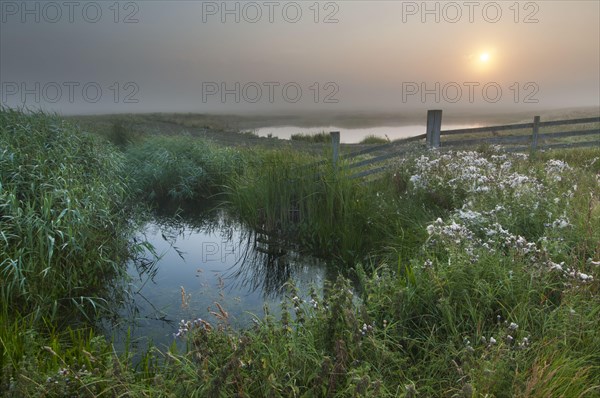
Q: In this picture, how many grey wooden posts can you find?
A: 3